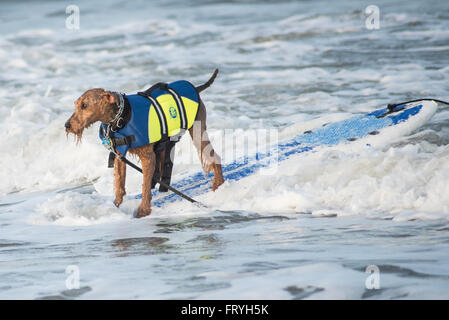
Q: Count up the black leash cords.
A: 2